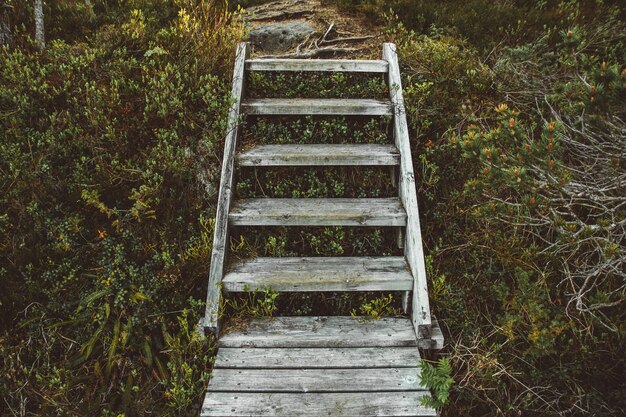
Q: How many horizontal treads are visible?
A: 5